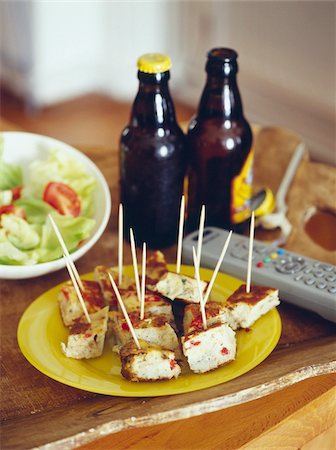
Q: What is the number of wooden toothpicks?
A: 11